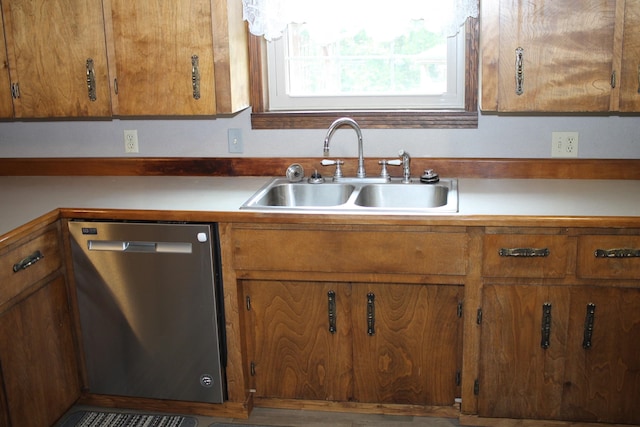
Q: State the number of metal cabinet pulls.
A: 10